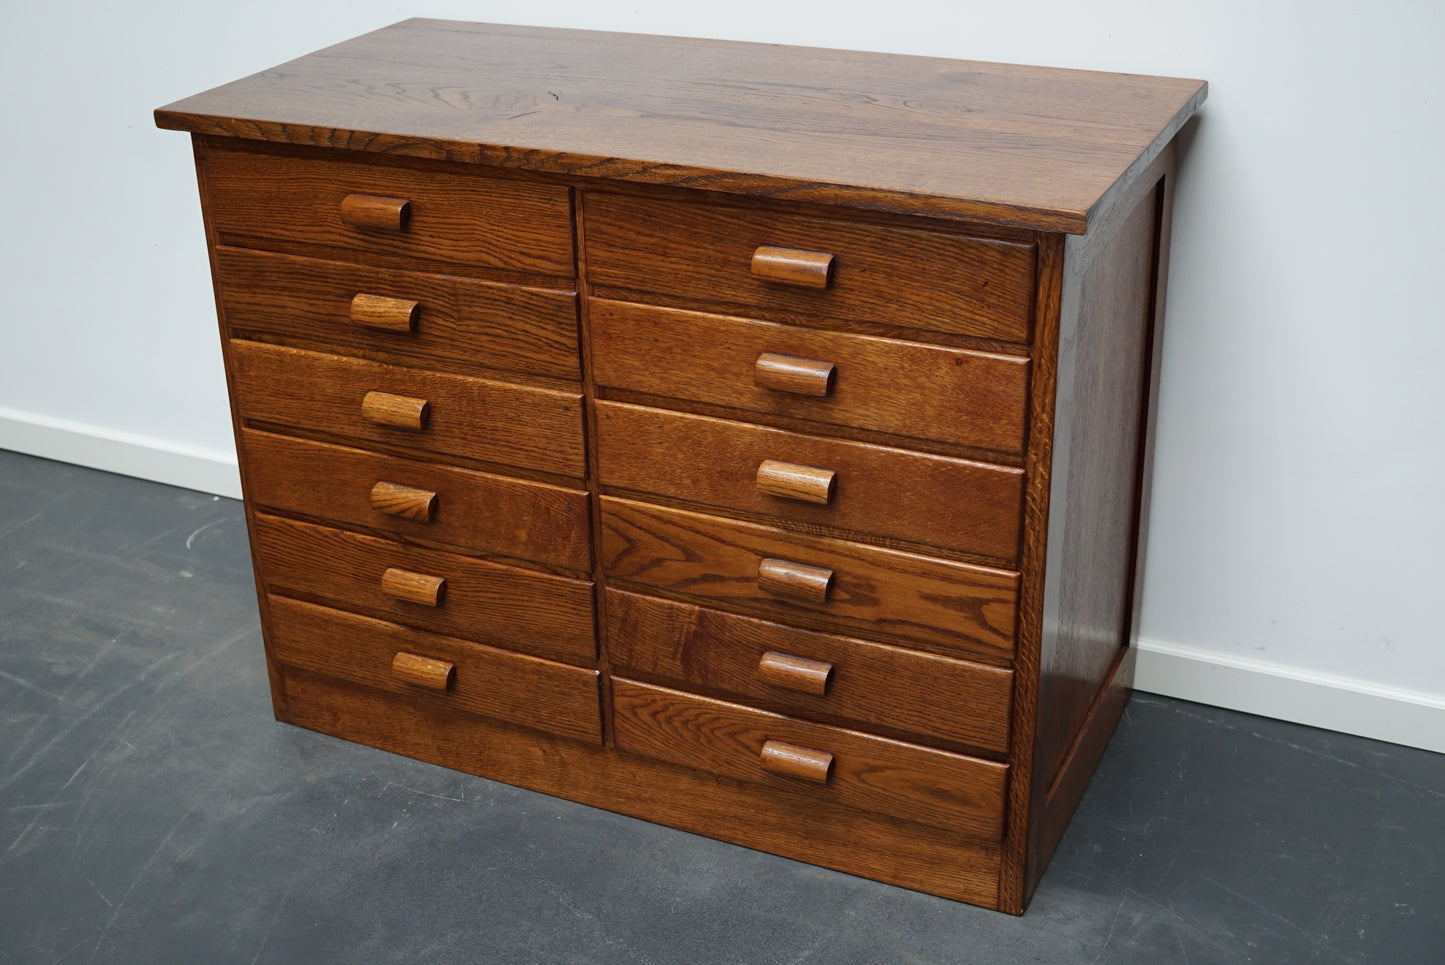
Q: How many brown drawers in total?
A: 12